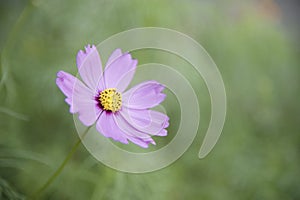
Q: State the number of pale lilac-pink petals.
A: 8